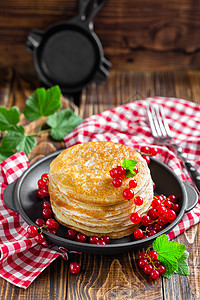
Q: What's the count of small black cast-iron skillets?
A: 1